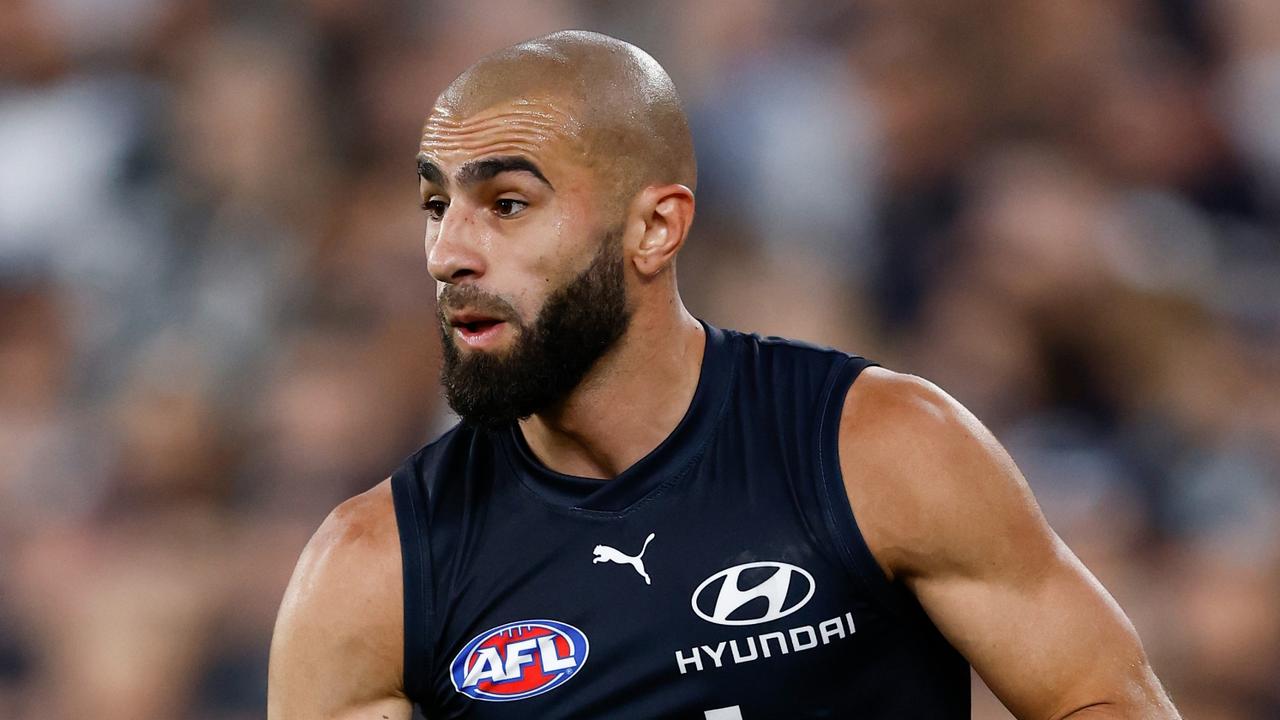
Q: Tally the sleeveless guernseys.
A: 1